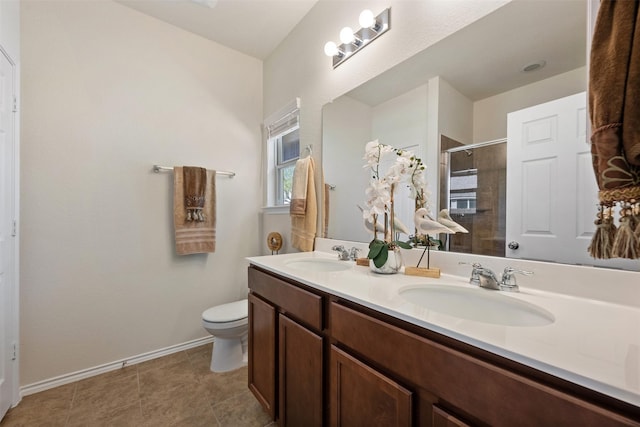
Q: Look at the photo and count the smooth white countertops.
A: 1